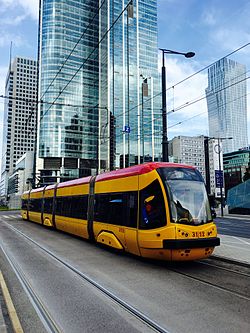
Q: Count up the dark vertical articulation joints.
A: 4